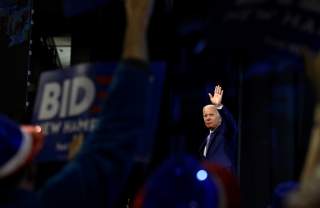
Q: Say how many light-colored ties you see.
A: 1